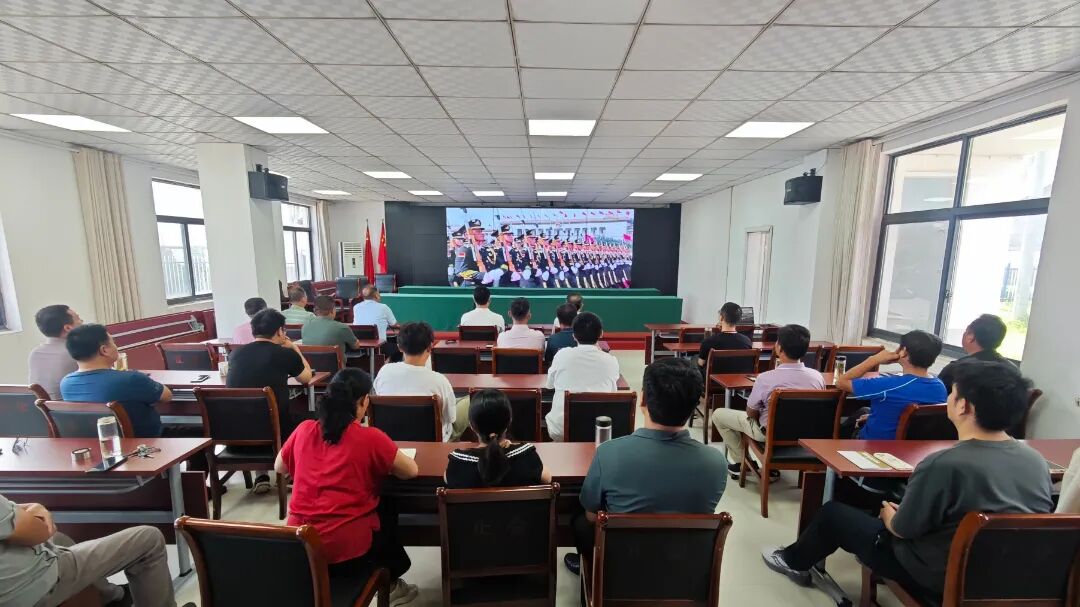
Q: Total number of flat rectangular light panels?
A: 12